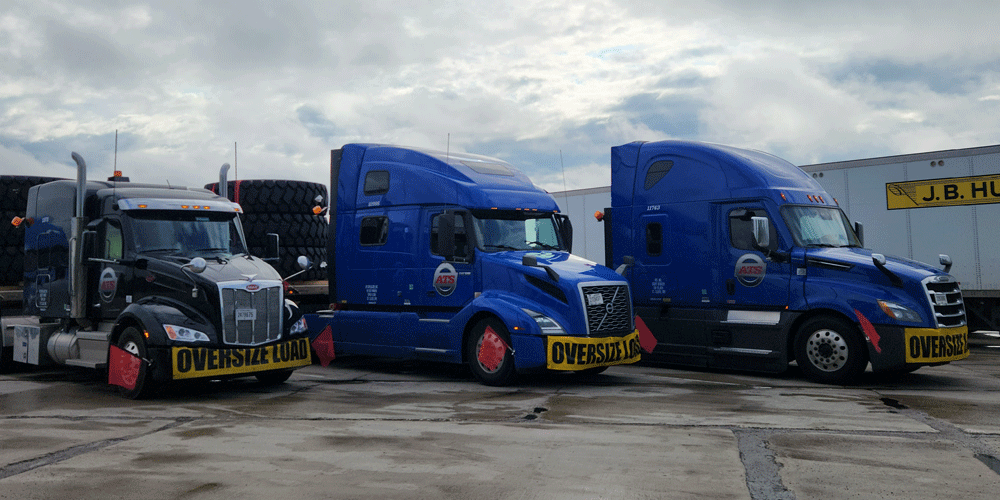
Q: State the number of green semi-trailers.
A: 0